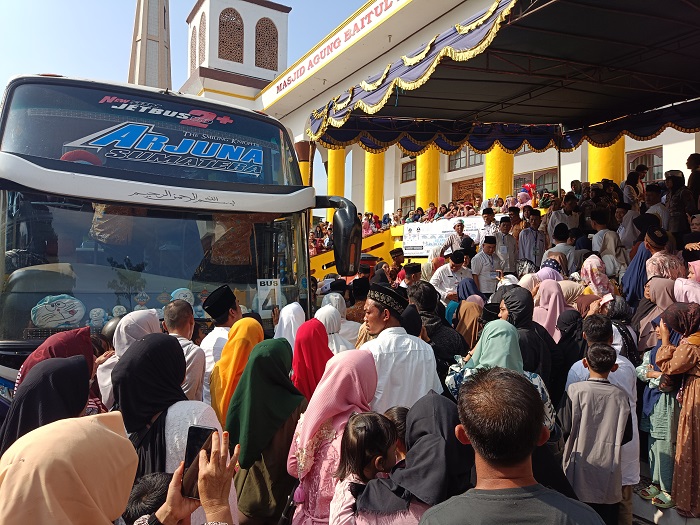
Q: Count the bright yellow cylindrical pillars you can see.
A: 6